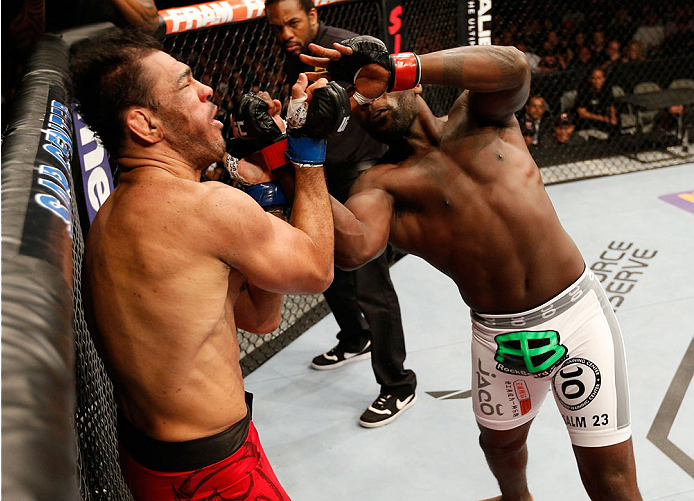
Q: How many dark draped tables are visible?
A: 1